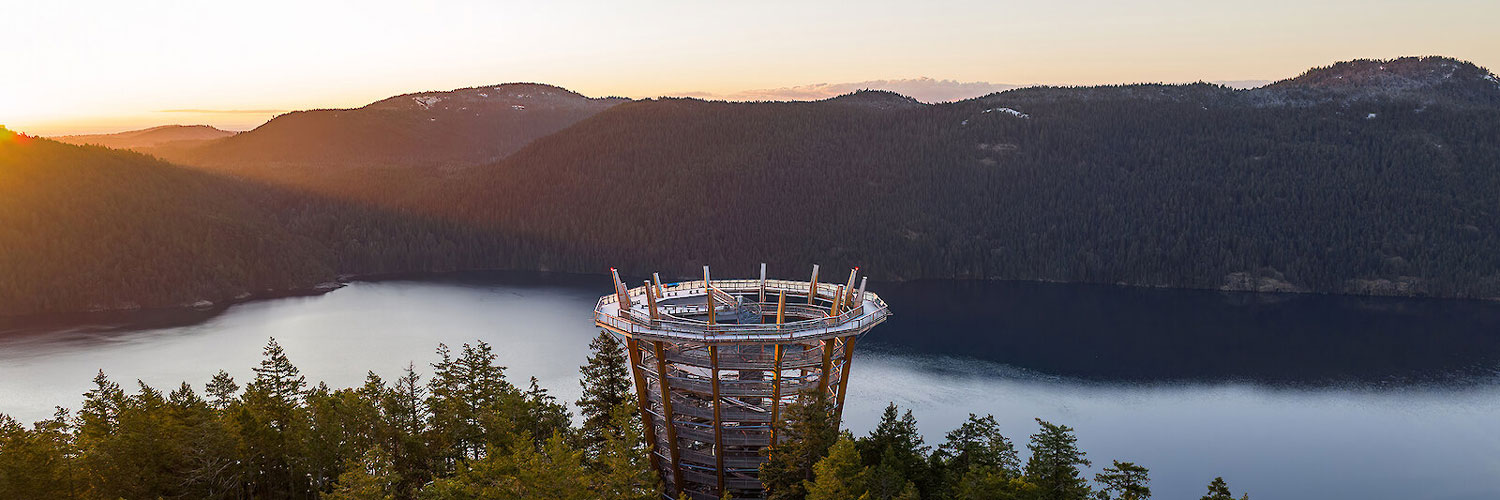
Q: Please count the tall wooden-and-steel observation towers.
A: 1